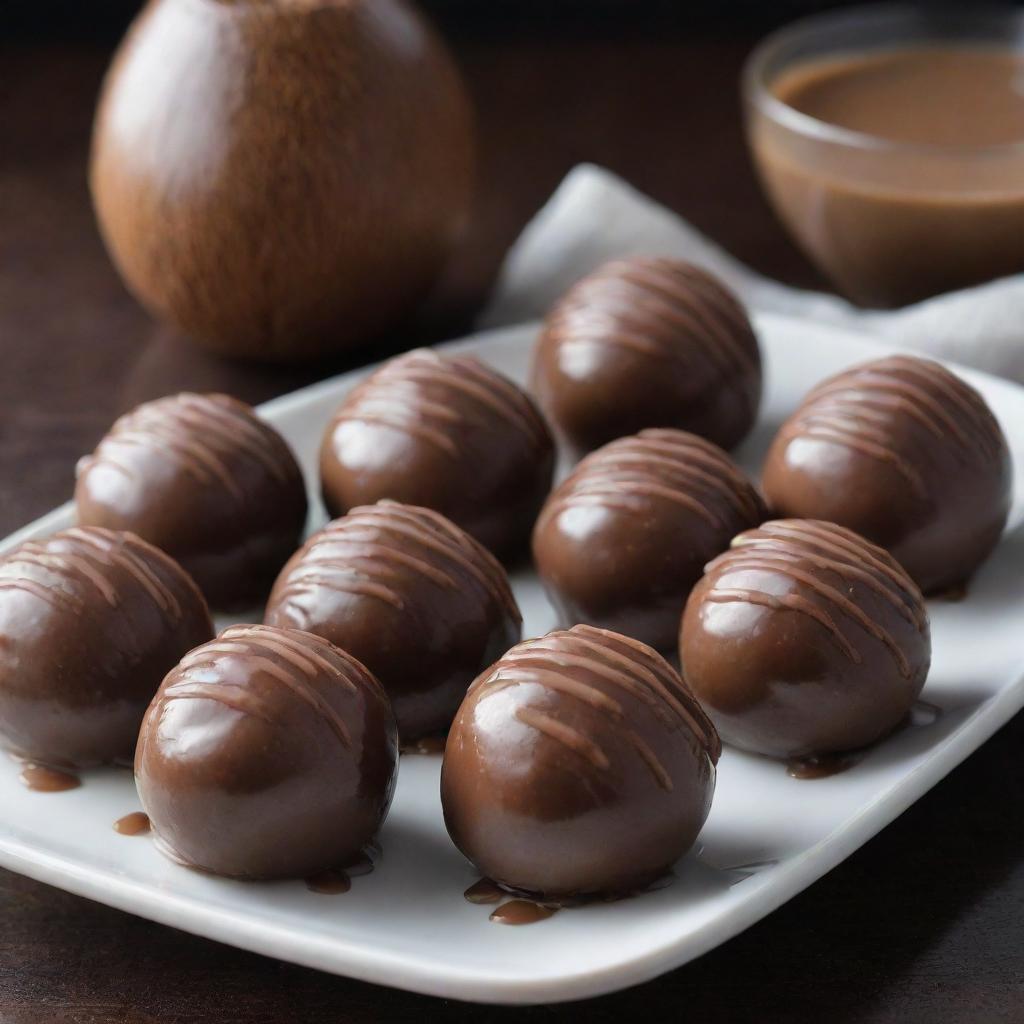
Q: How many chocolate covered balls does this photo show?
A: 10